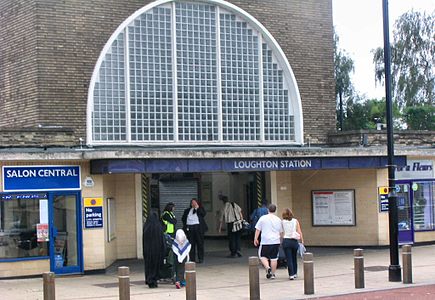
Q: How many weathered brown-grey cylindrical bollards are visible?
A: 7